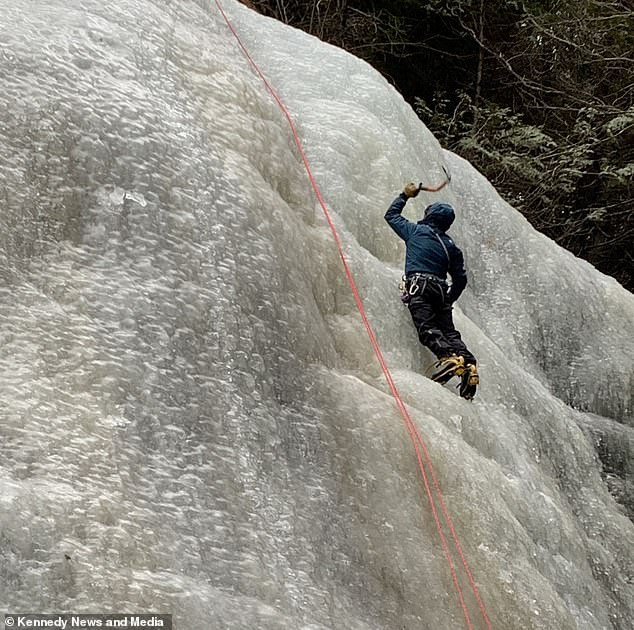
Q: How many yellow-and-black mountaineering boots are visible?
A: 2